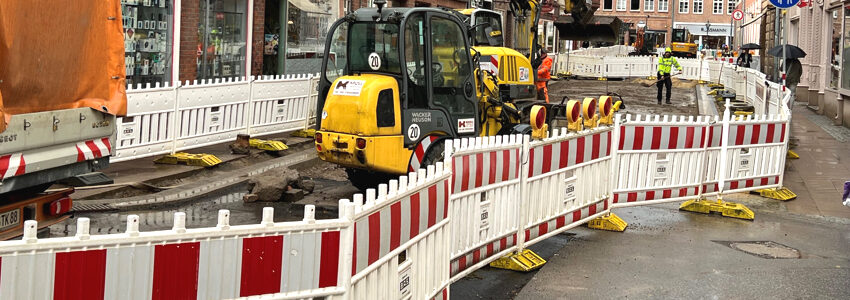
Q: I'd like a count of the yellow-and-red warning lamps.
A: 4